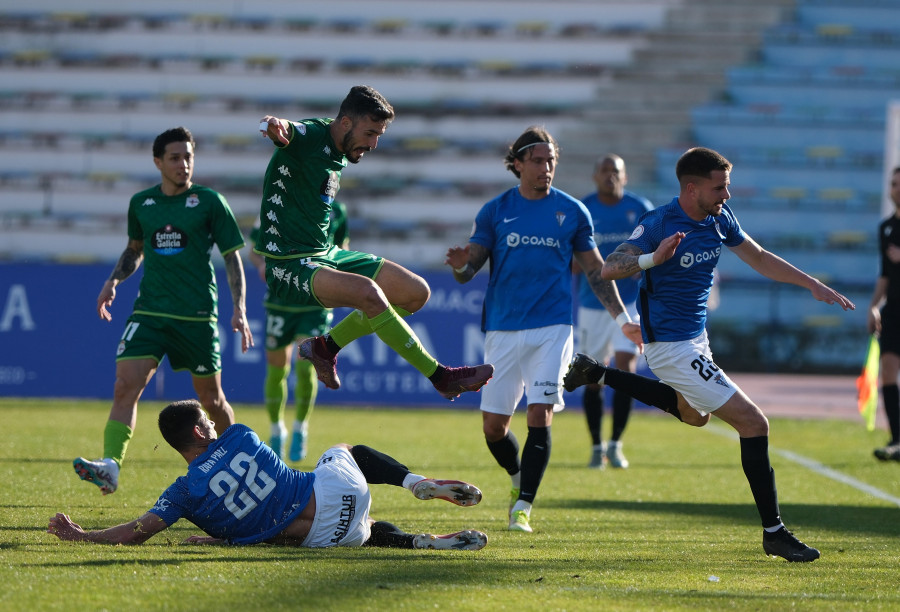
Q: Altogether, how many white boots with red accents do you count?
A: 2